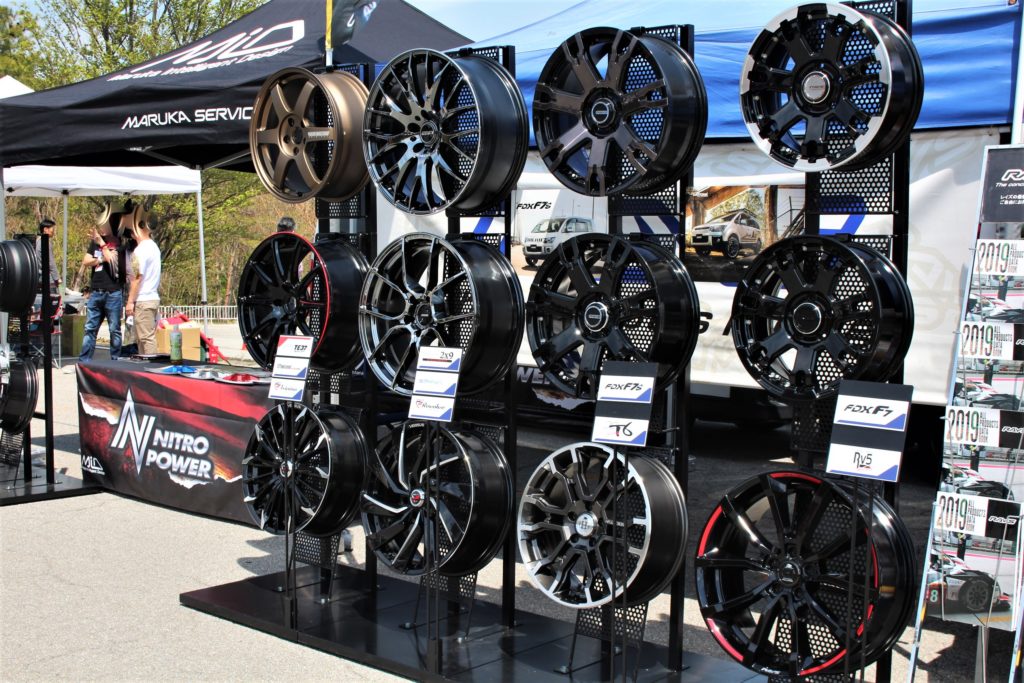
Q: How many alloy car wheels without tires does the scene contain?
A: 14